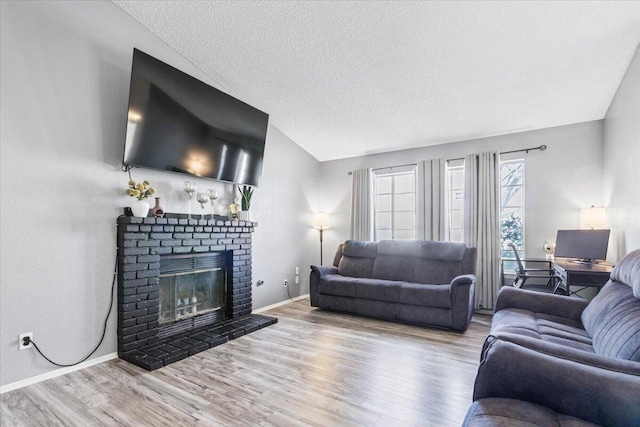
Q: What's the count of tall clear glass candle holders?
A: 3